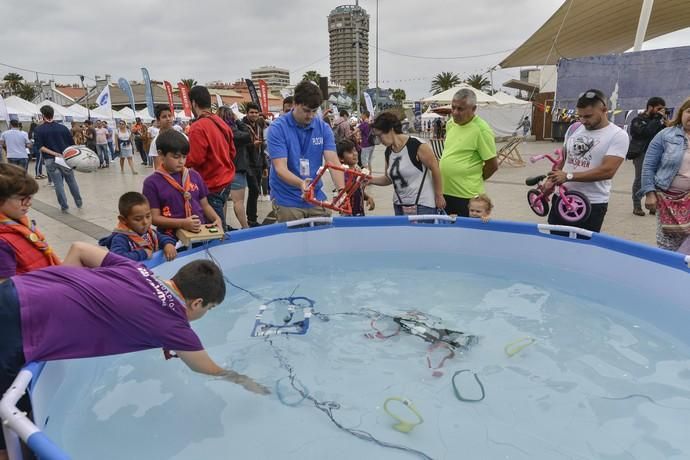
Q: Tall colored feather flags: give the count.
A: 6